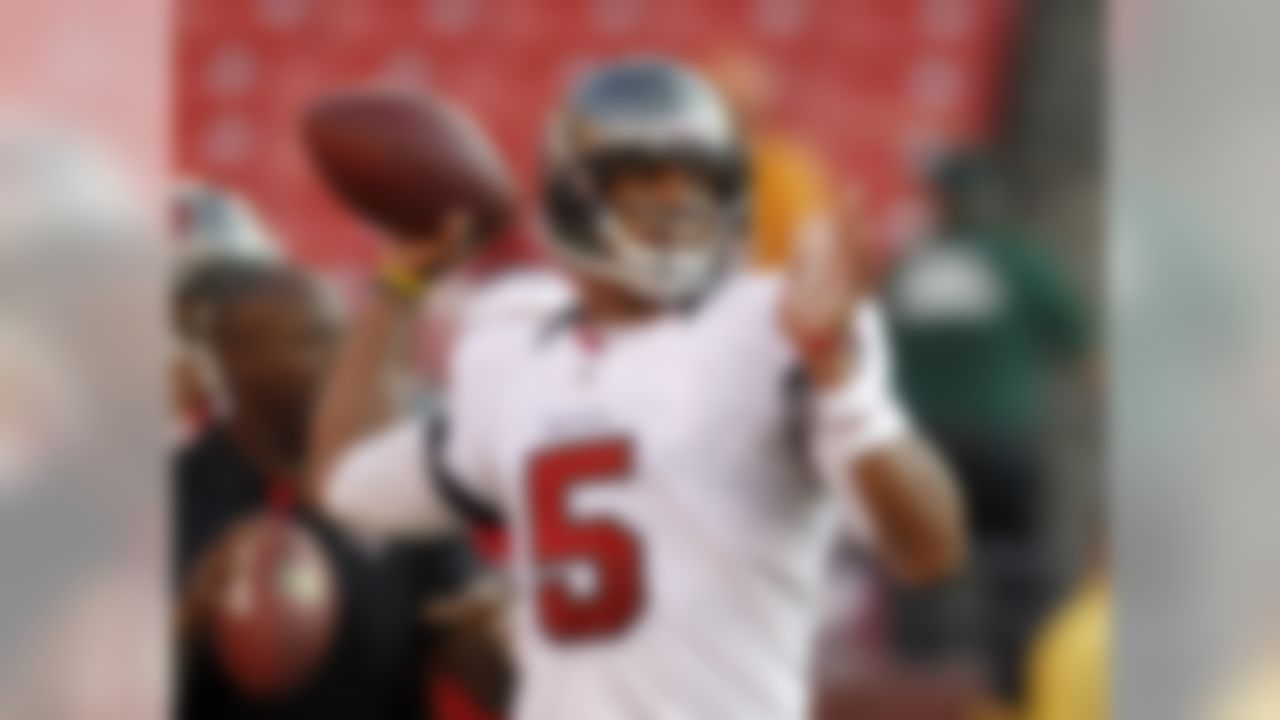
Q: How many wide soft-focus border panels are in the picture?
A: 2